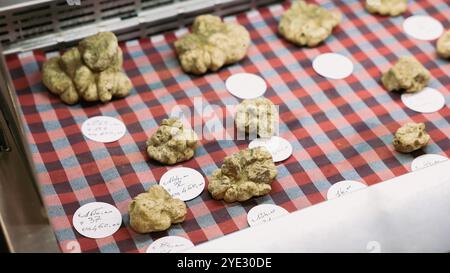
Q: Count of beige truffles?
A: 11